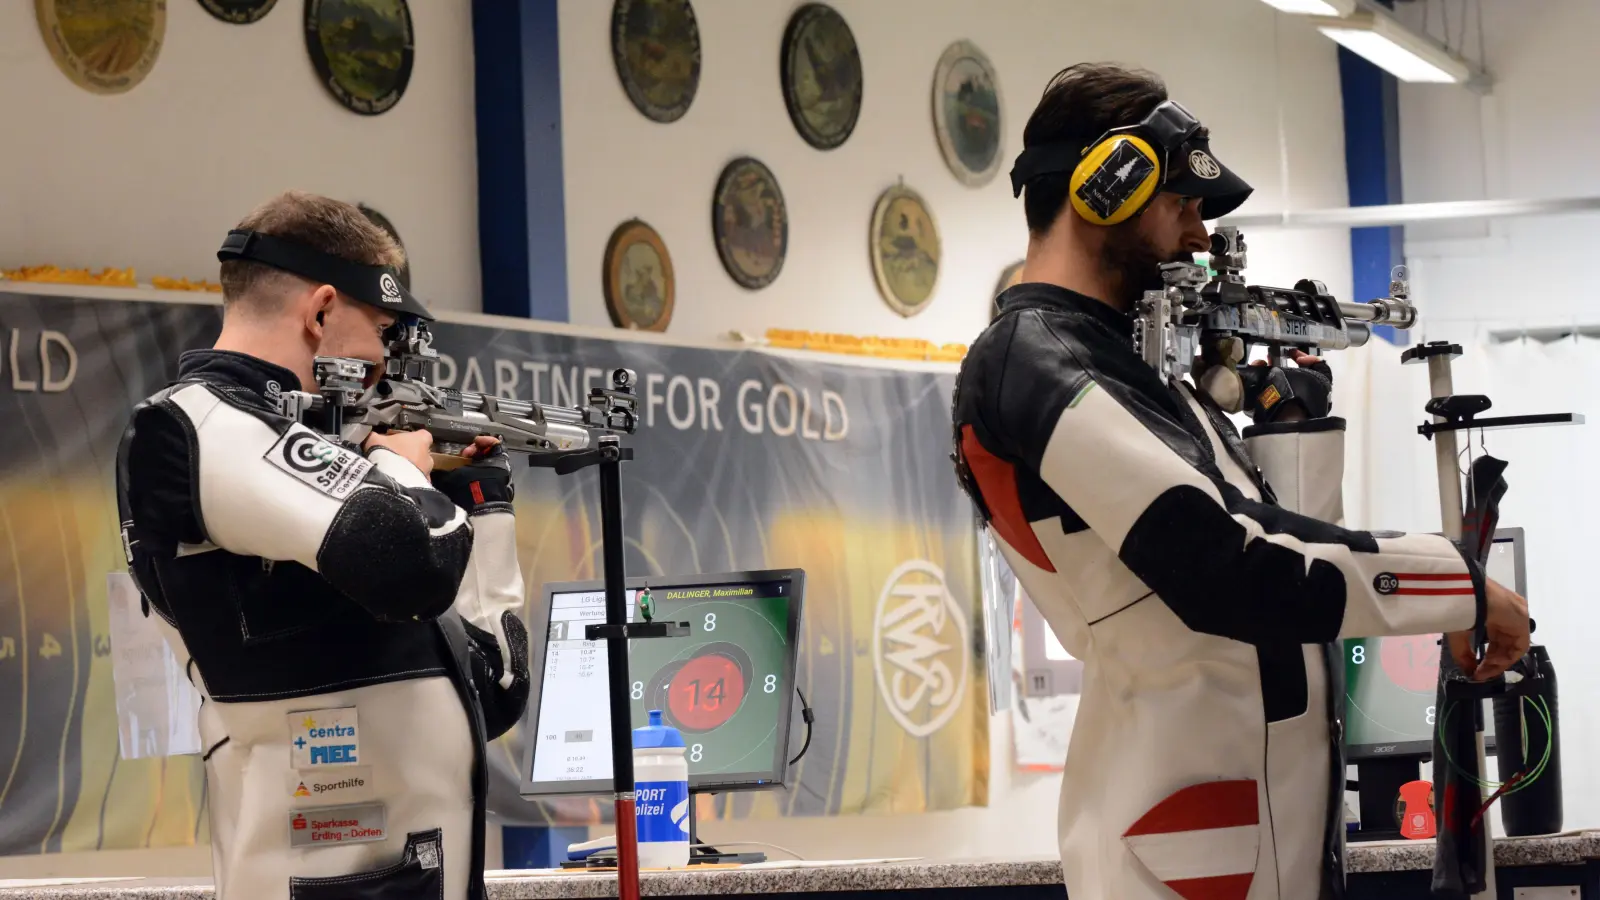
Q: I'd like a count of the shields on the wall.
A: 11